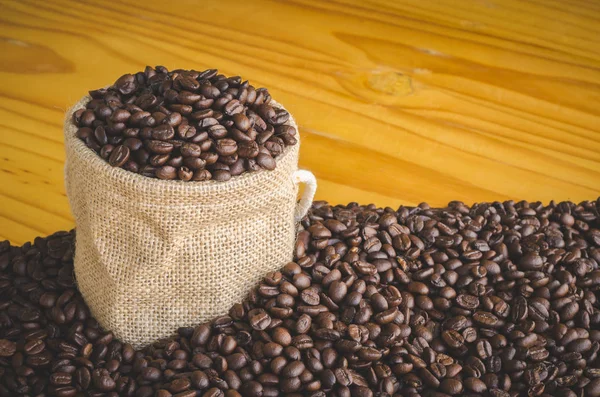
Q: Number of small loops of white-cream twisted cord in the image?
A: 1